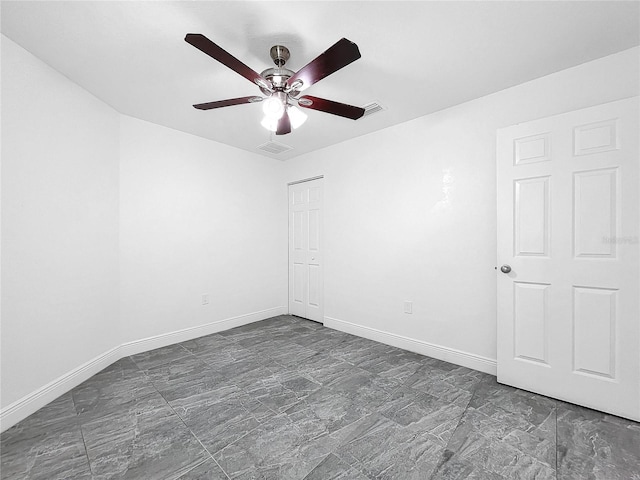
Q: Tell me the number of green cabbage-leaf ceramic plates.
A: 0